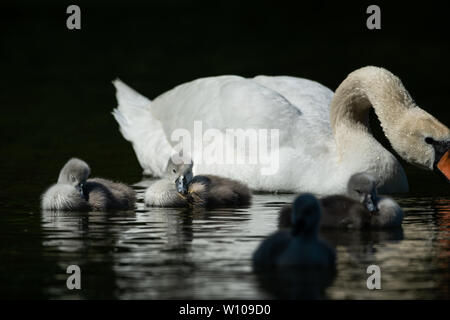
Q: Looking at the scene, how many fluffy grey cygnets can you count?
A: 4